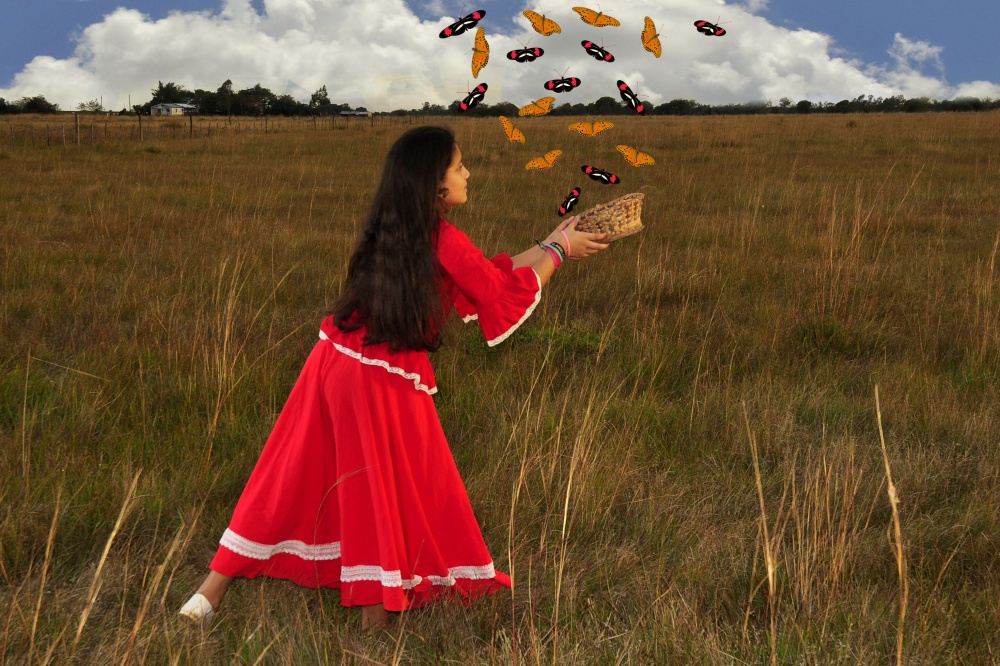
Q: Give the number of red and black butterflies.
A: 9